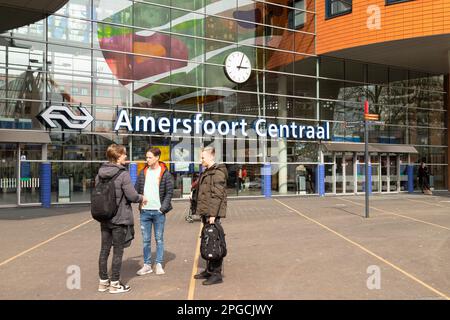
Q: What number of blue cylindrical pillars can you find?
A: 6